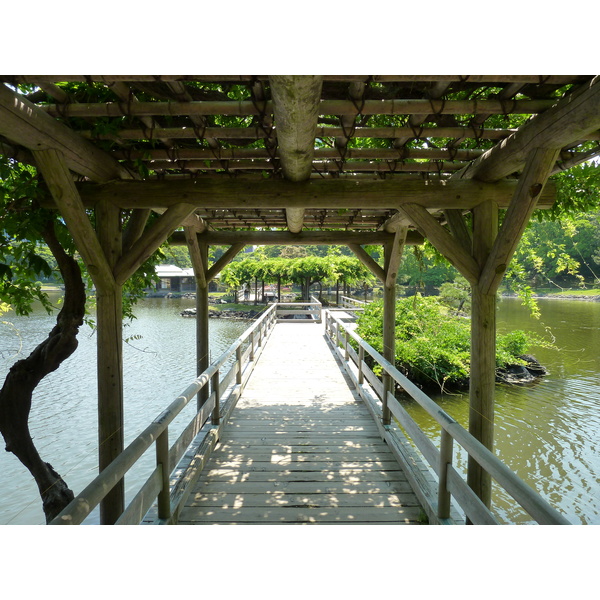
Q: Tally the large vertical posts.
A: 4